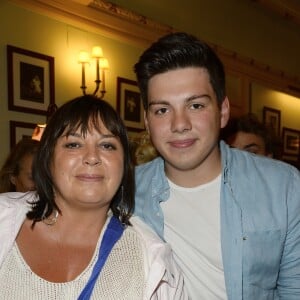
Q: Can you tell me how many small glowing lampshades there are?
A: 3